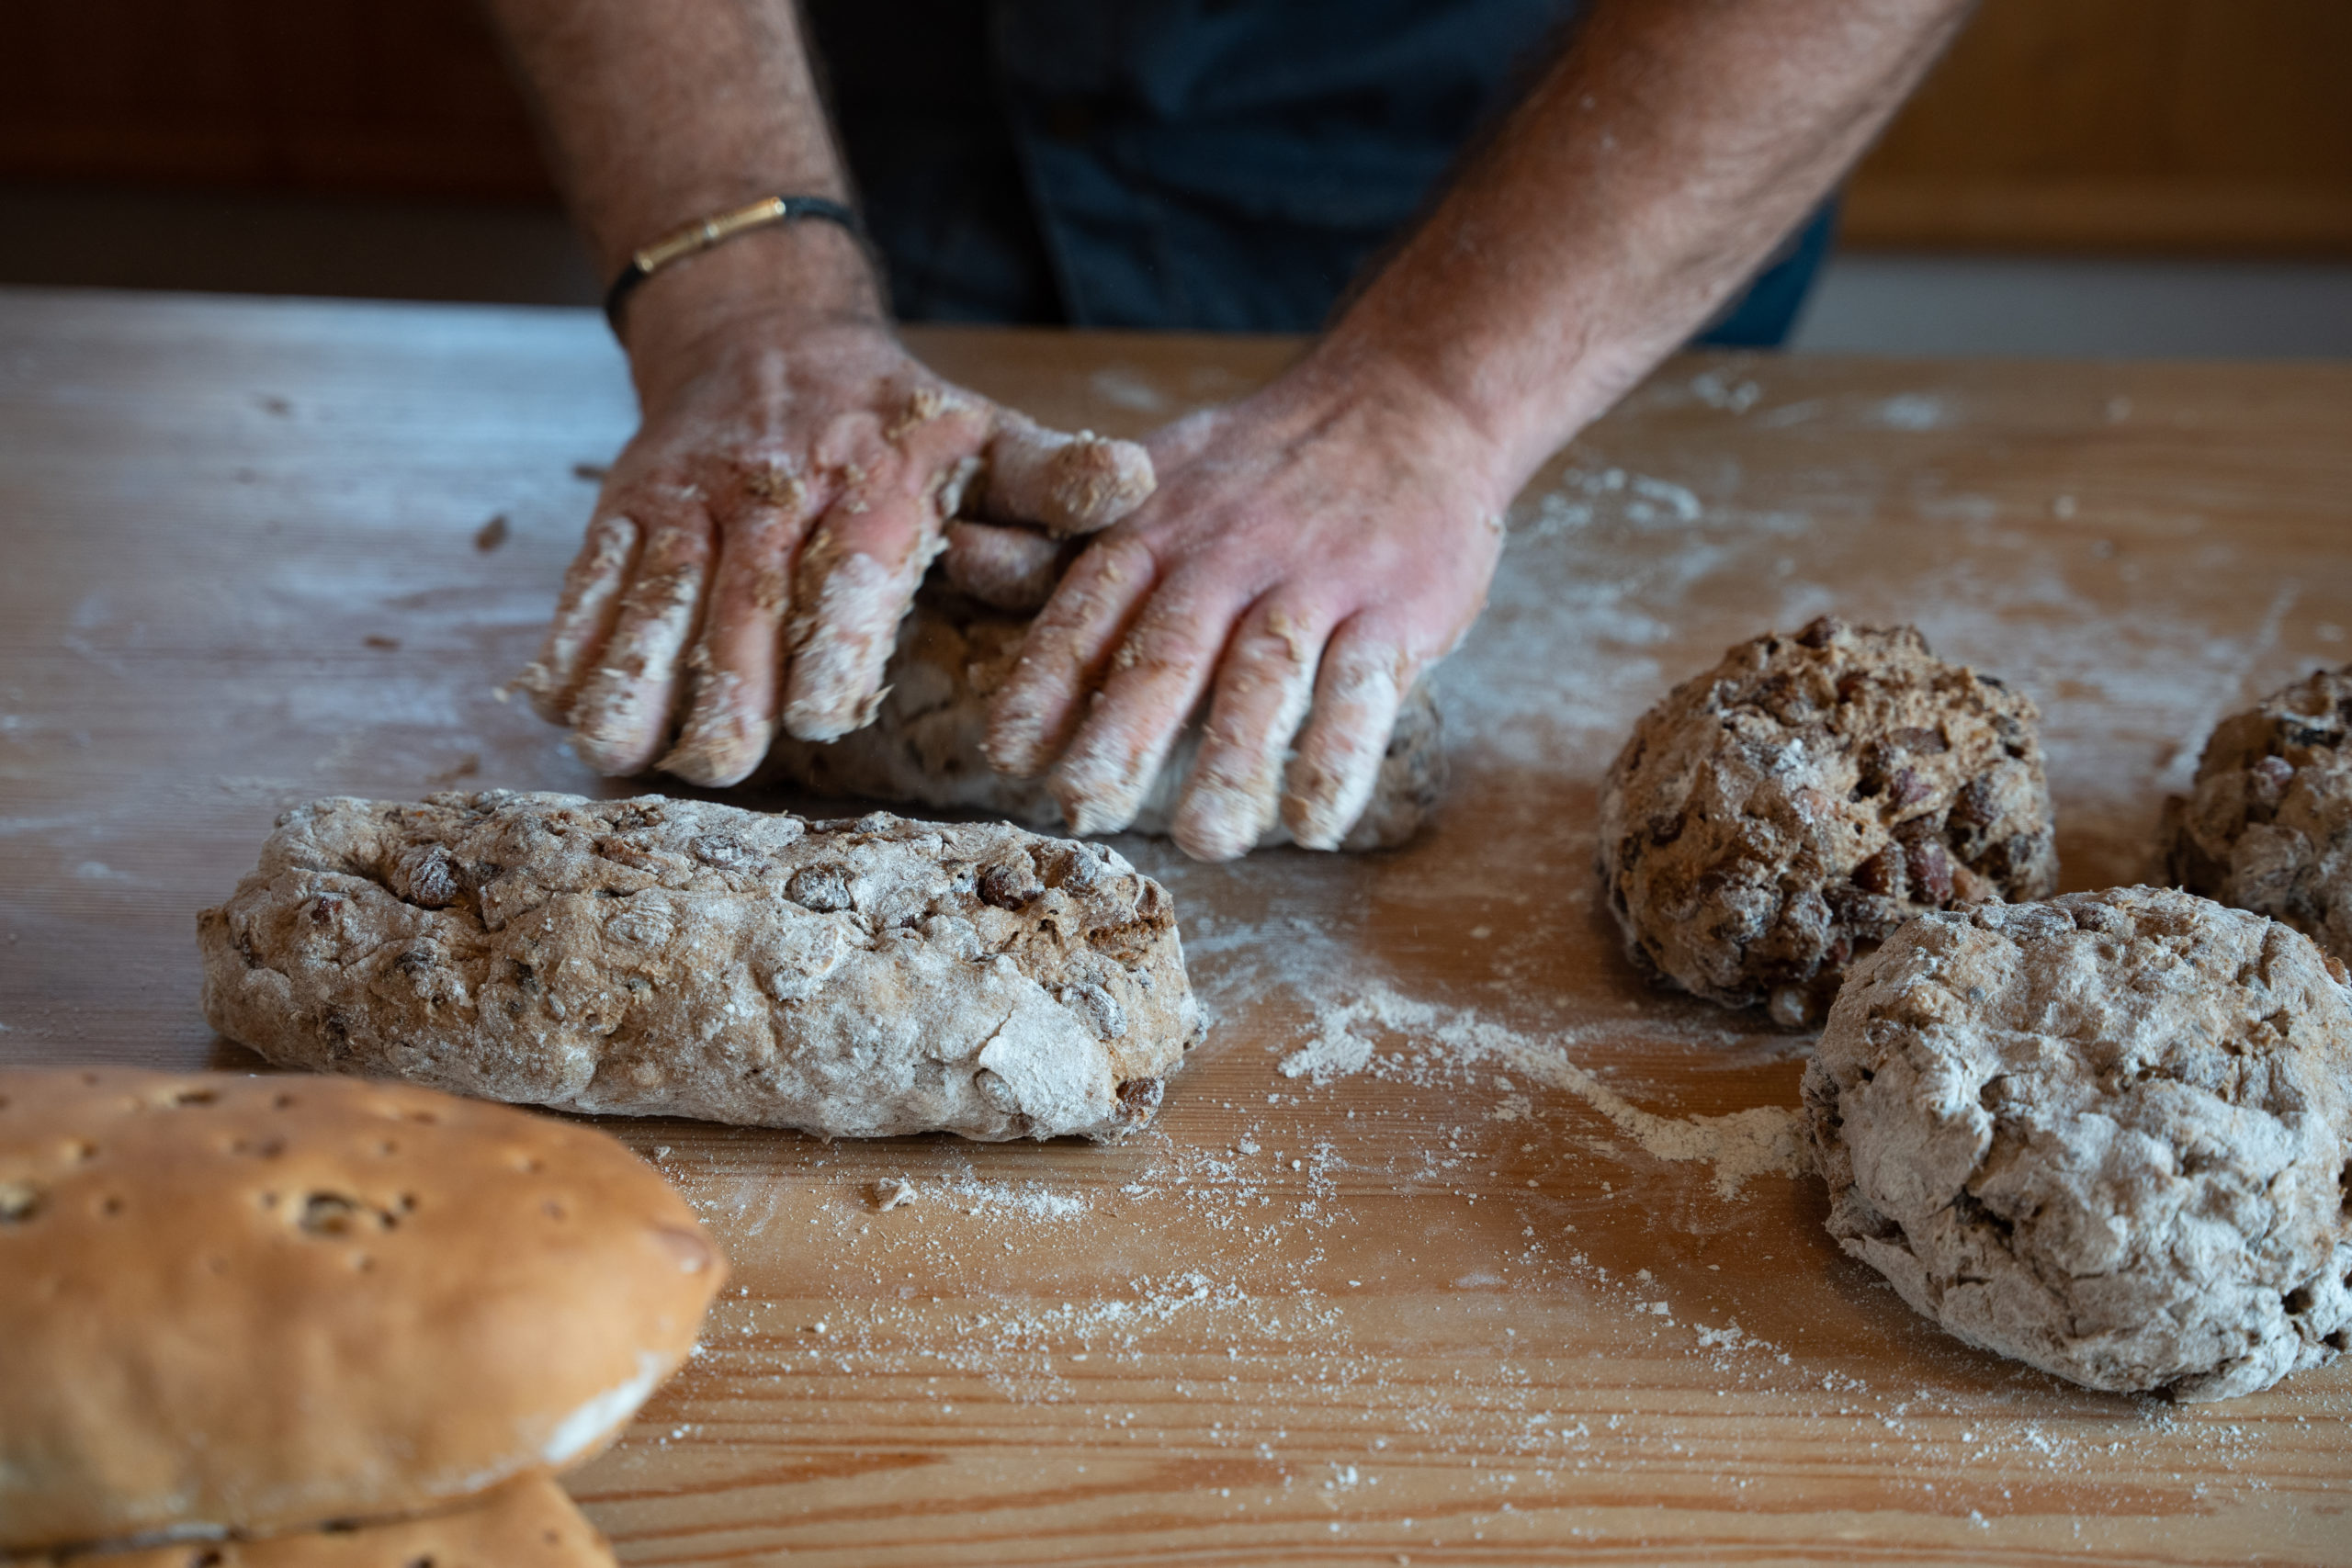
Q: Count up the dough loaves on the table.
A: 5